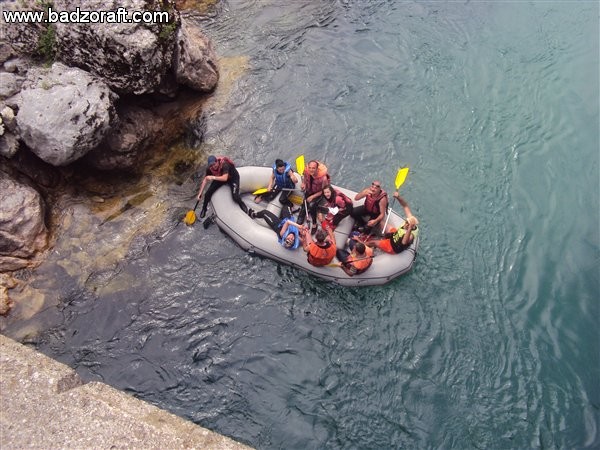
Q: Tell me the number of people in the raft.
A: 9